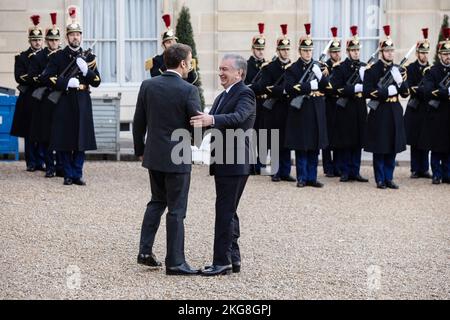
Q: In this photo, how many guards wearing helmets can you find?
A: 12